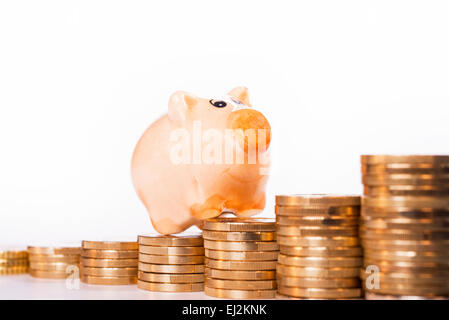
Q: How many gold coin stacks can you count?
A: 7